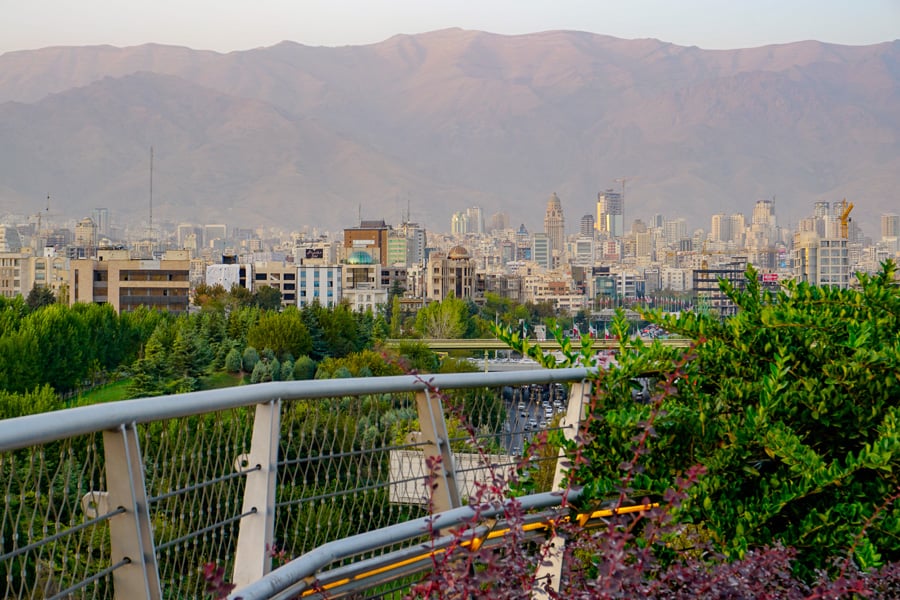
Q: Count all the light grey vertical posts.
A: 4